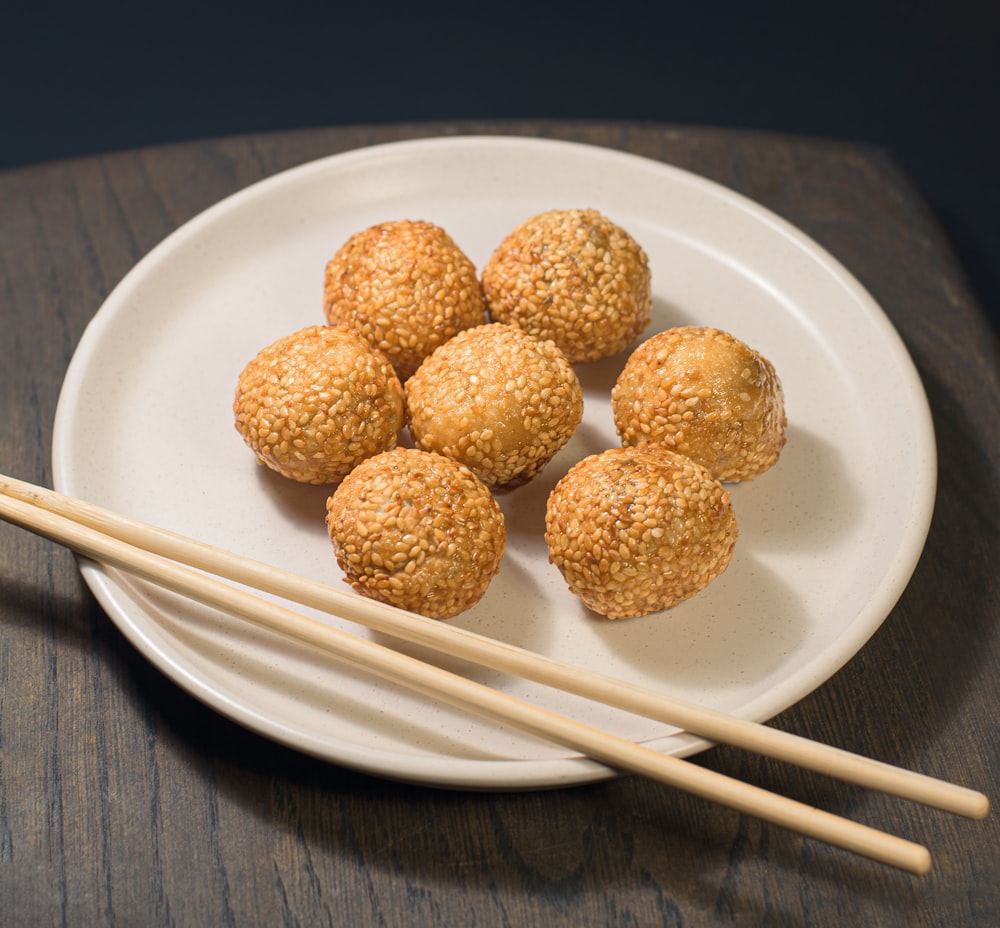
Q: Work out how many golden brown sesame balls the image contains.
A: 7